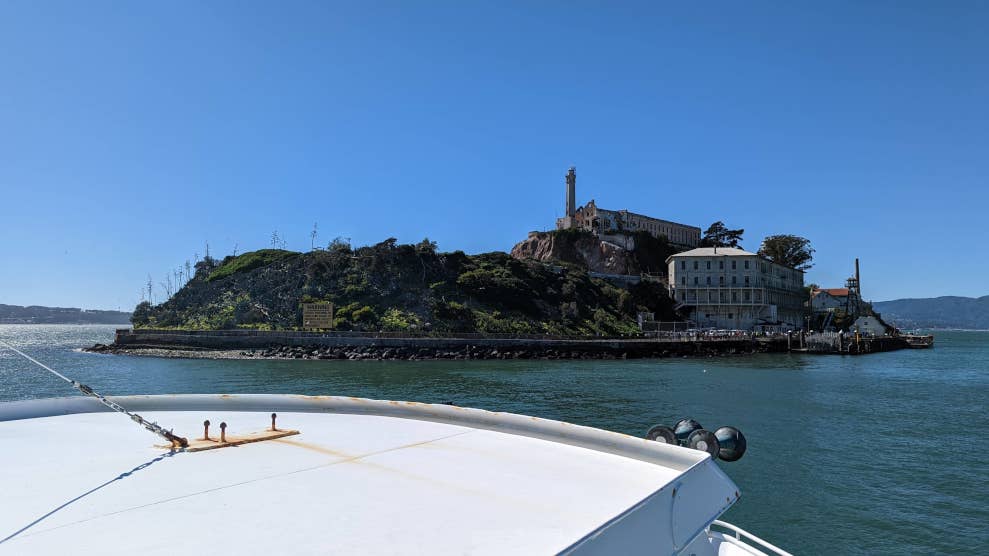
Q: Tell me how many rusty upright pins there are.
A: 3